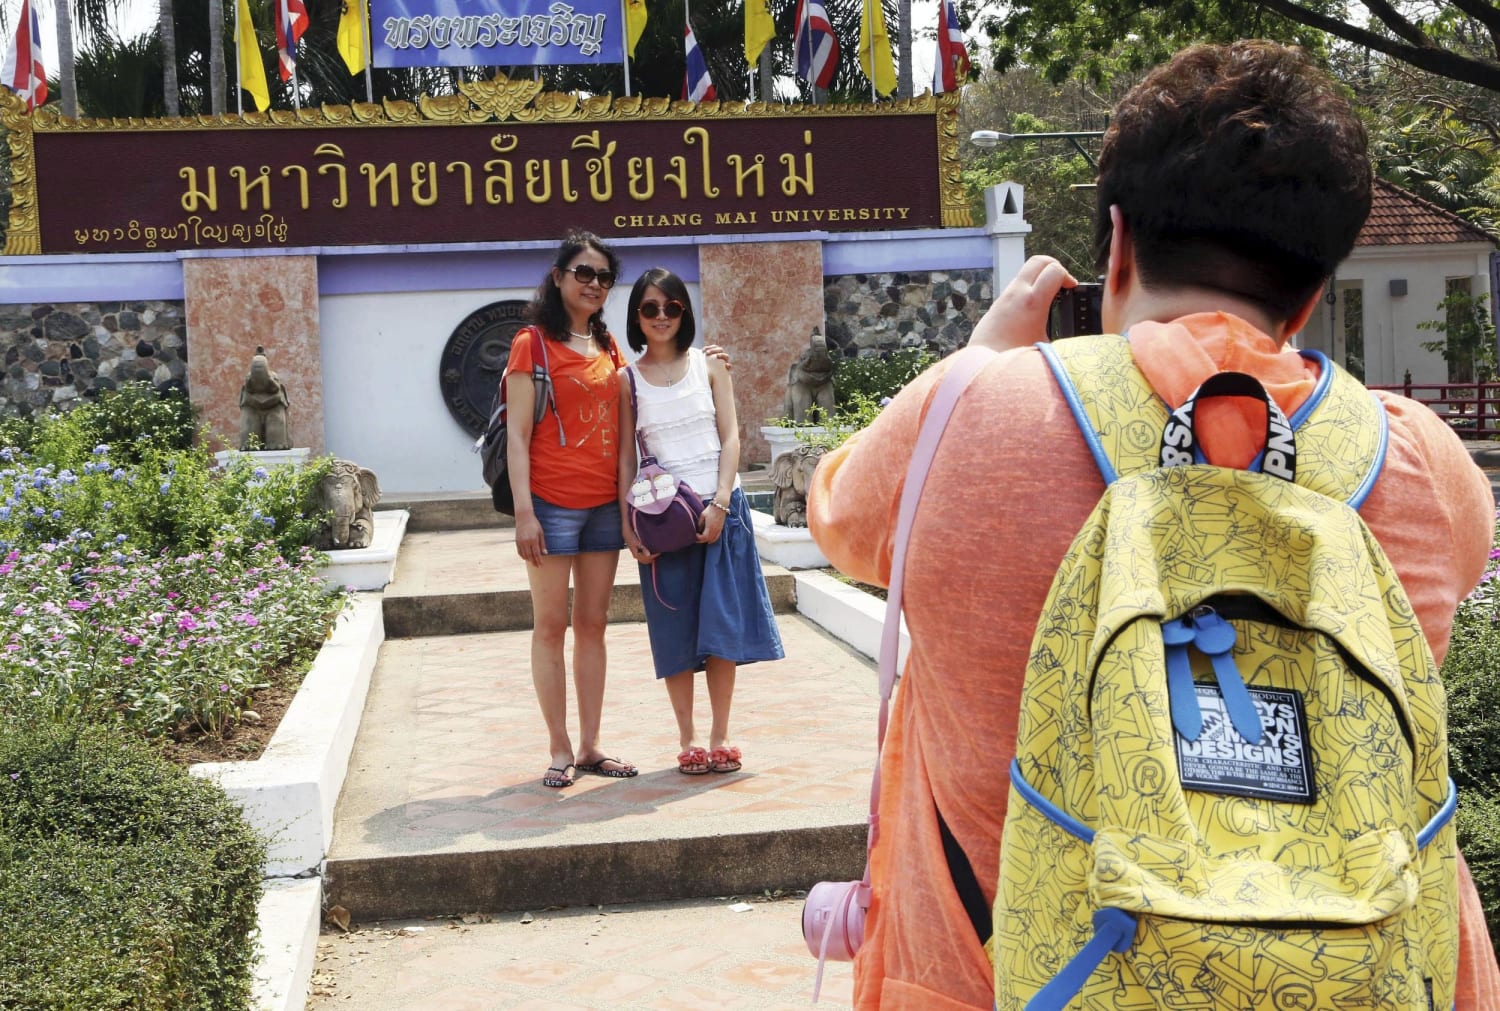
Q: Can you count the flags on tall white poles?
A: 10